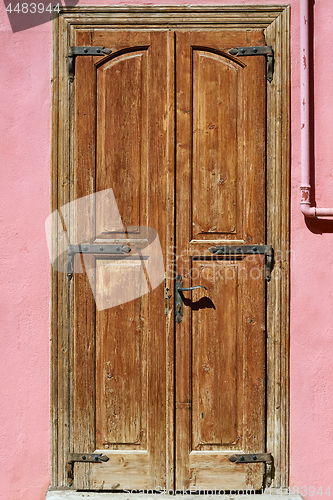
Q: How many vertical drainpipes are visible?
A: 1